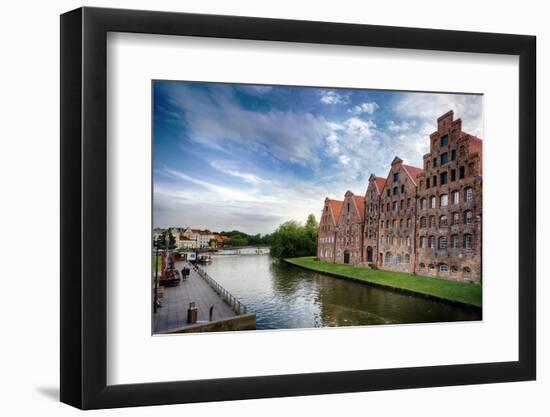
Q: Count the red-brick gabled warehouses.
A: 5